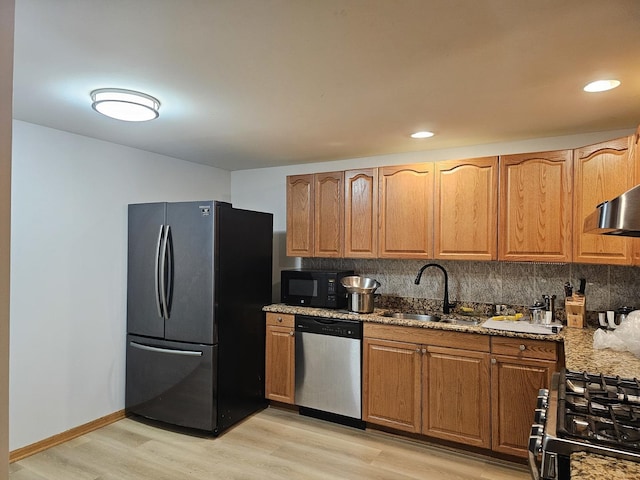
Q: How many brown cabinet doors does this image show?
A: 11